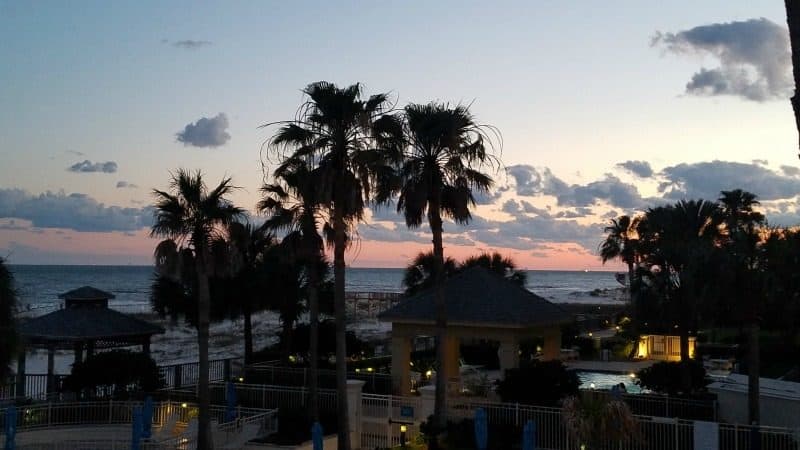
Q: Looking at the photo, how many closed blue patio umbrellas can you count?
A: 7